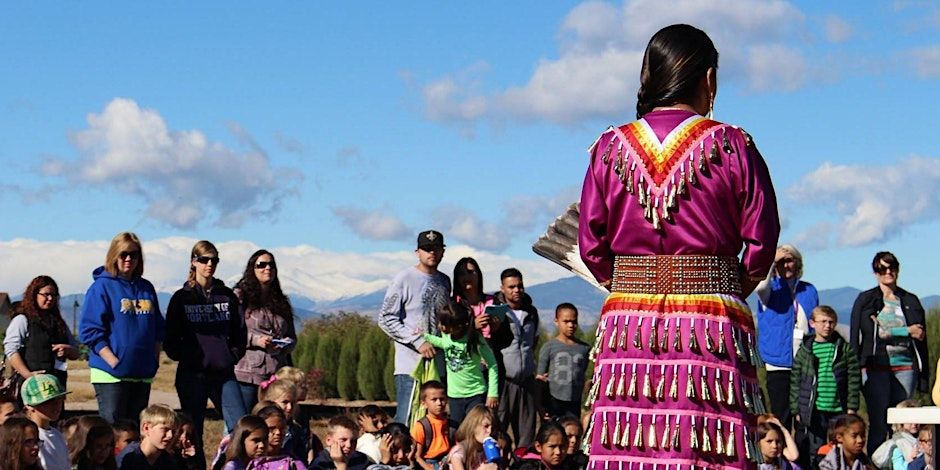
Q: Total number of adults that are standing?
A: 10